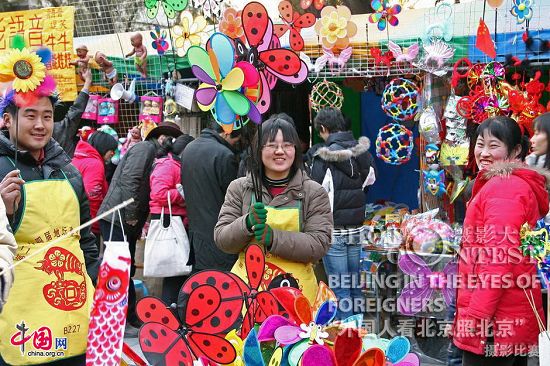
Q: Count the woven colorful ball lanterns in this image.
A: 3